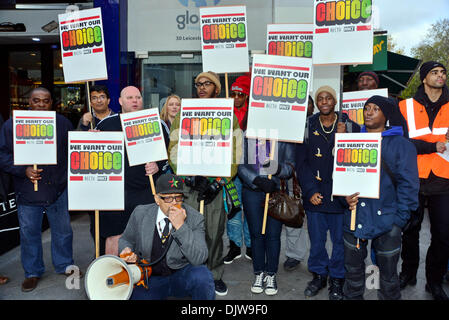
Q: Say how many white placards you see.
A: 11